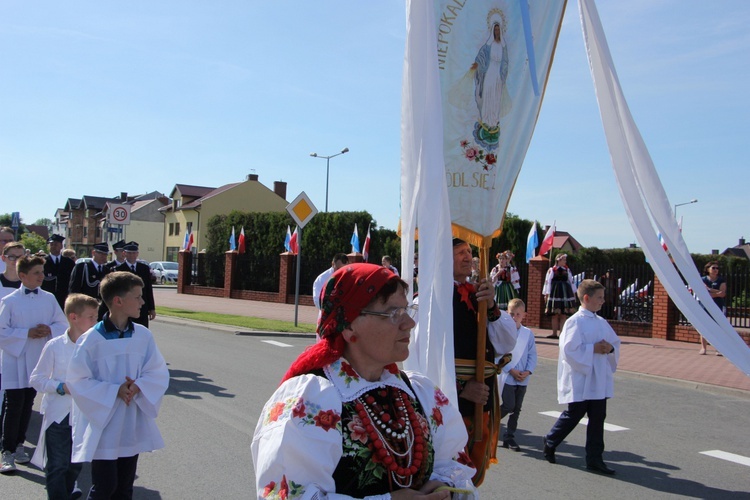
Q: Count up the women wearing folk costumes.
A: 4